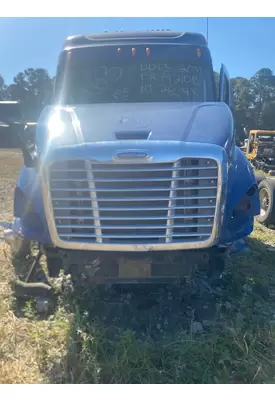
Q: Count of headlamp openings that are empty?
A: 2